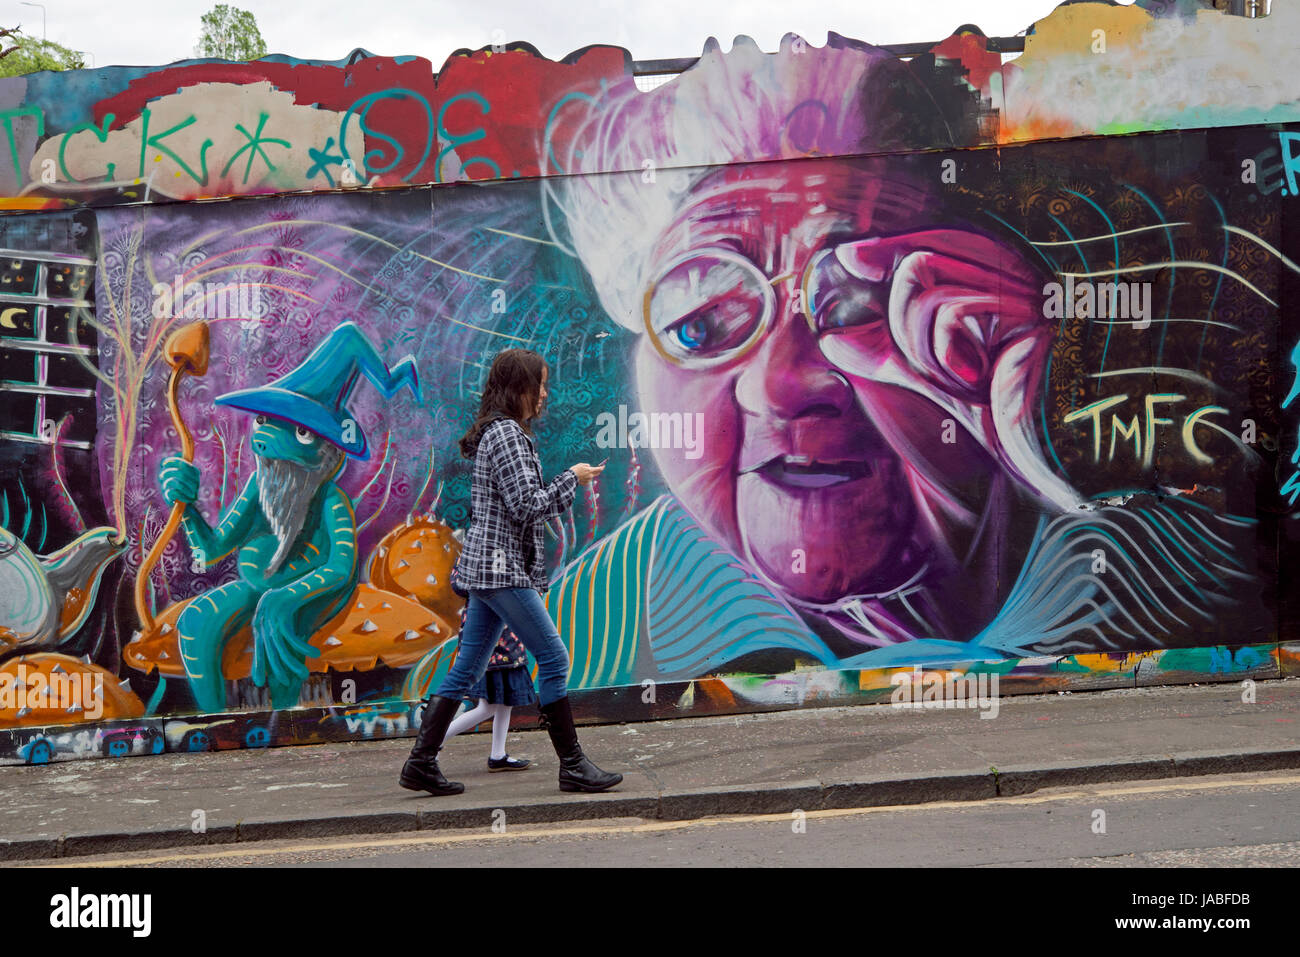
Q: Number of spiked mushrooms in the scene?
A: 3